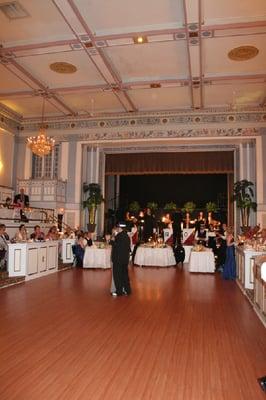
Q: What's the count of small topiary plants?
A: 5